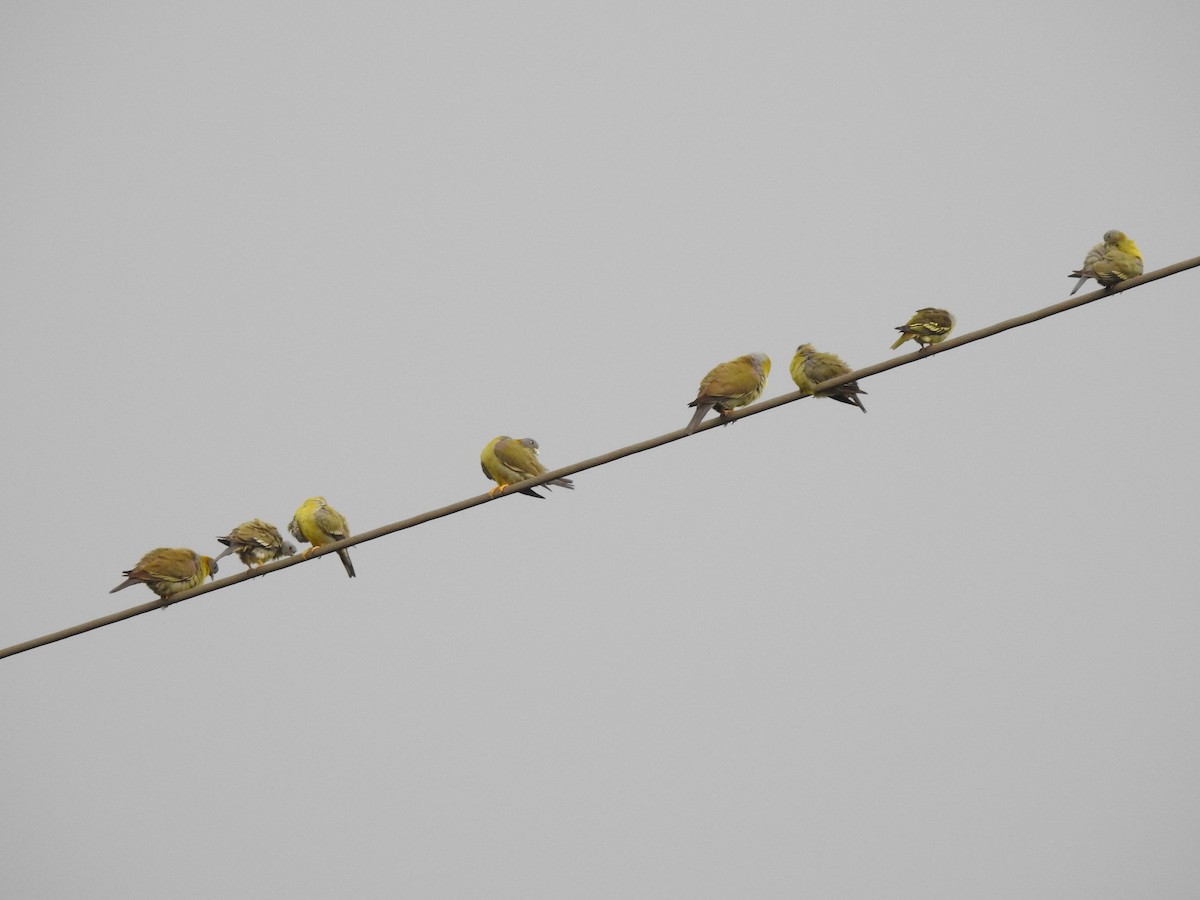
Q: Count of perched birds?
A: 8